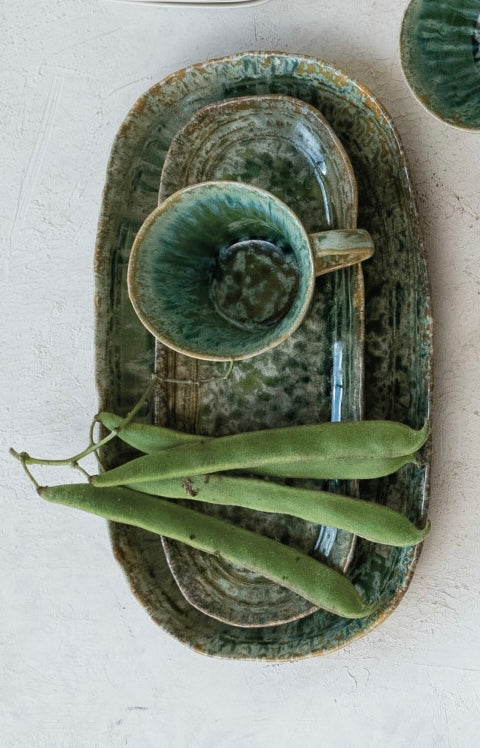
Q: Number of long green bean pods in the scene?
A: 4